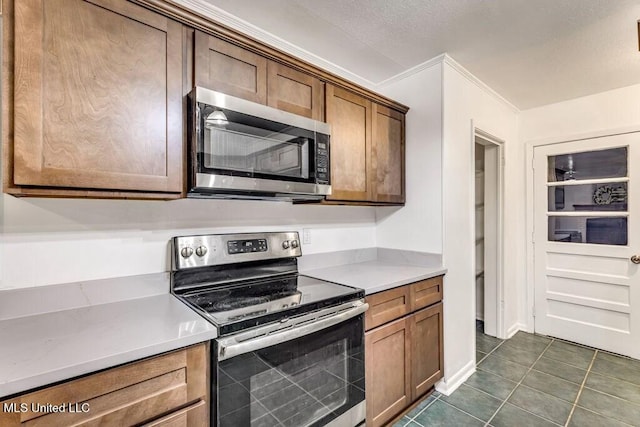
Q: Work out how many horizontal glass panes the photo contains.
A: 3